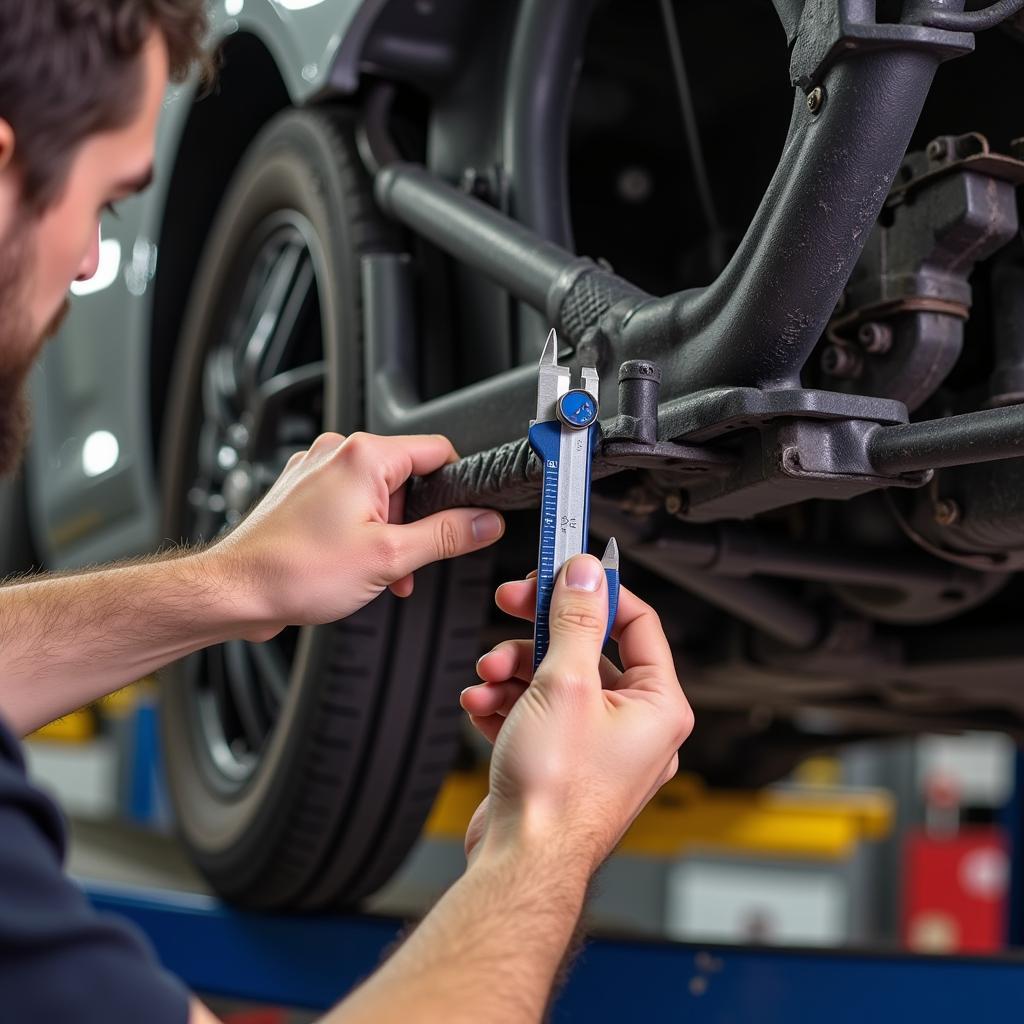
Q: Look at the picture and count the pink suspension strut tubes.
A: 0